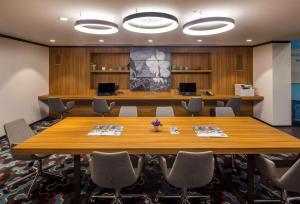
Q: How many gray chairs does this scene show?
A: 11